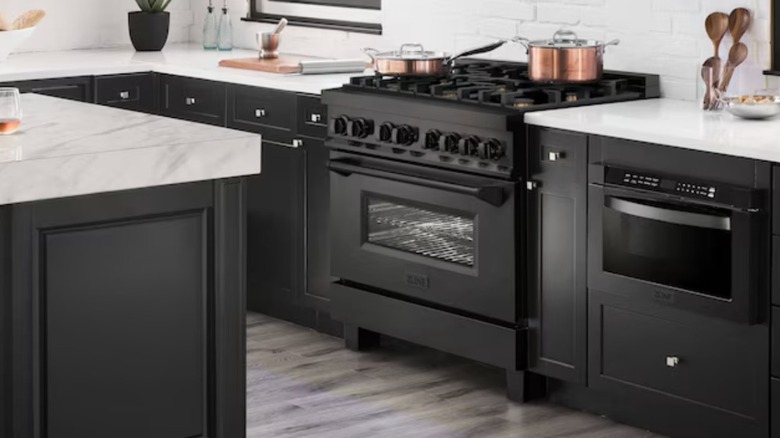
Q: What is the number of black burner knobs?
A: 8